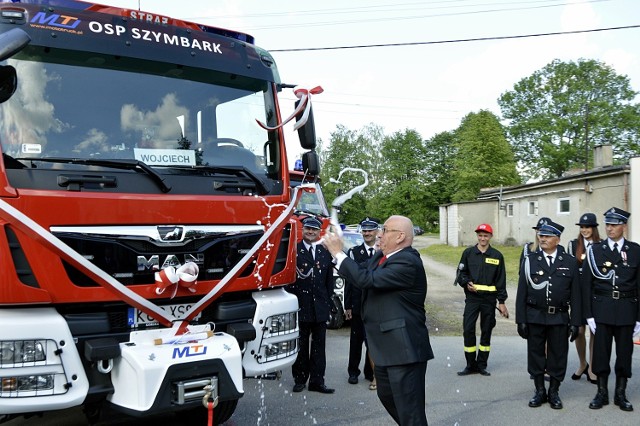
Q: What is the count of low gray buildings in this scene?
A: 1